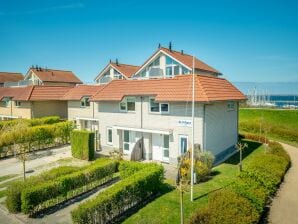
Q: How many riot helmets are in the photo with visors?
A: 0